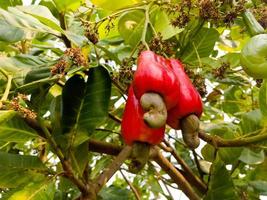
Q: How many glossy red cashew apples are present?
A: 3